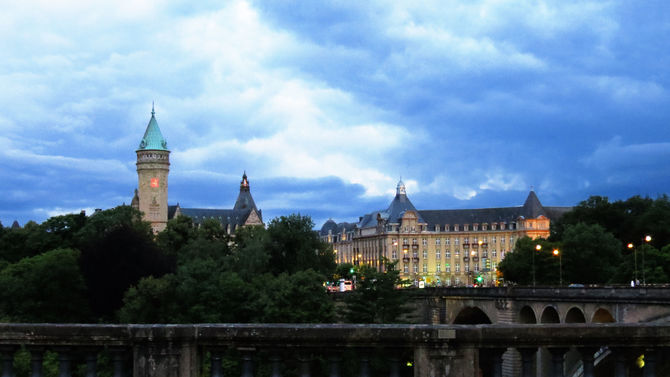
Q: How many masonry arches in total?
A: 5